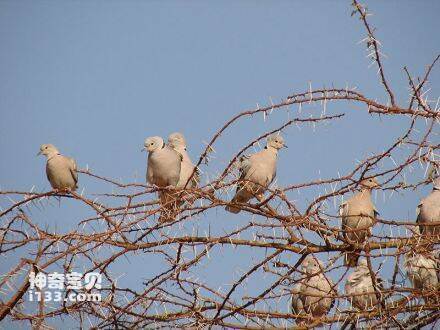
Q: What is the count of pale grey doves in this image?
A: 9